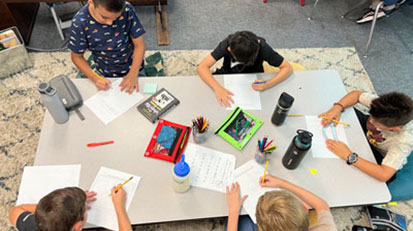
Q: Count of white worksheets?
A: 7